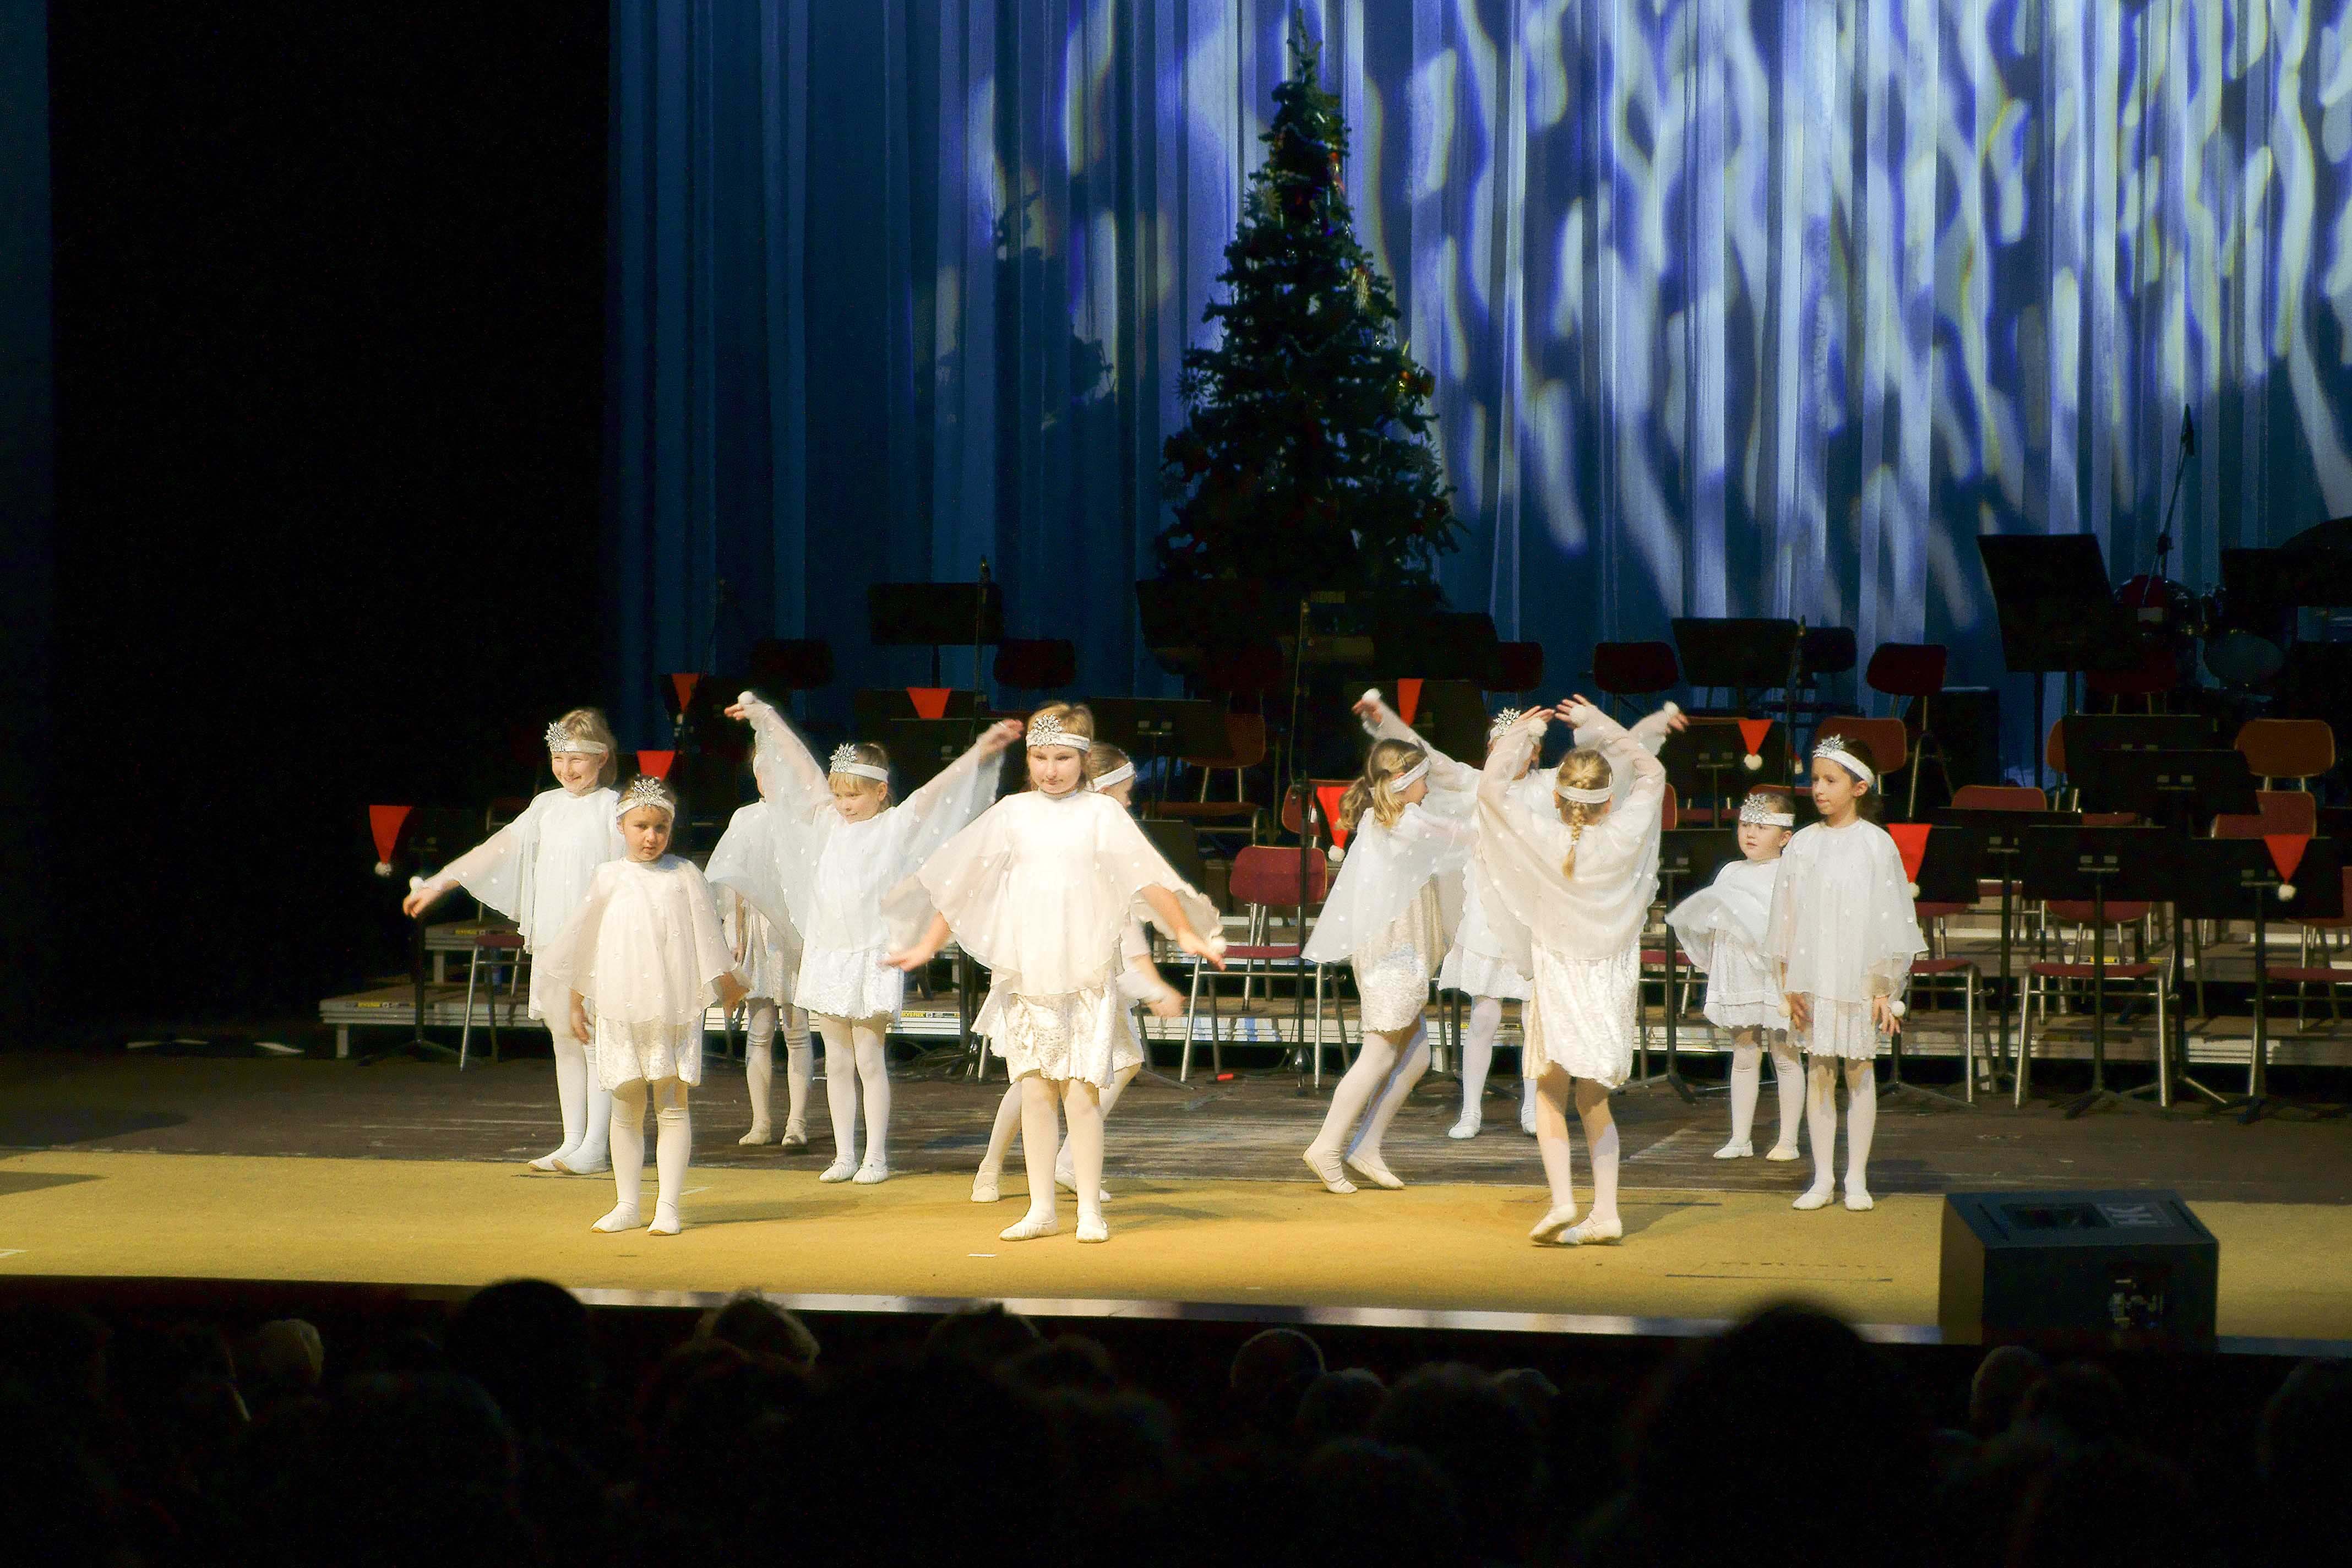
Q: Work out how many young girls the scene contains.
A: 11